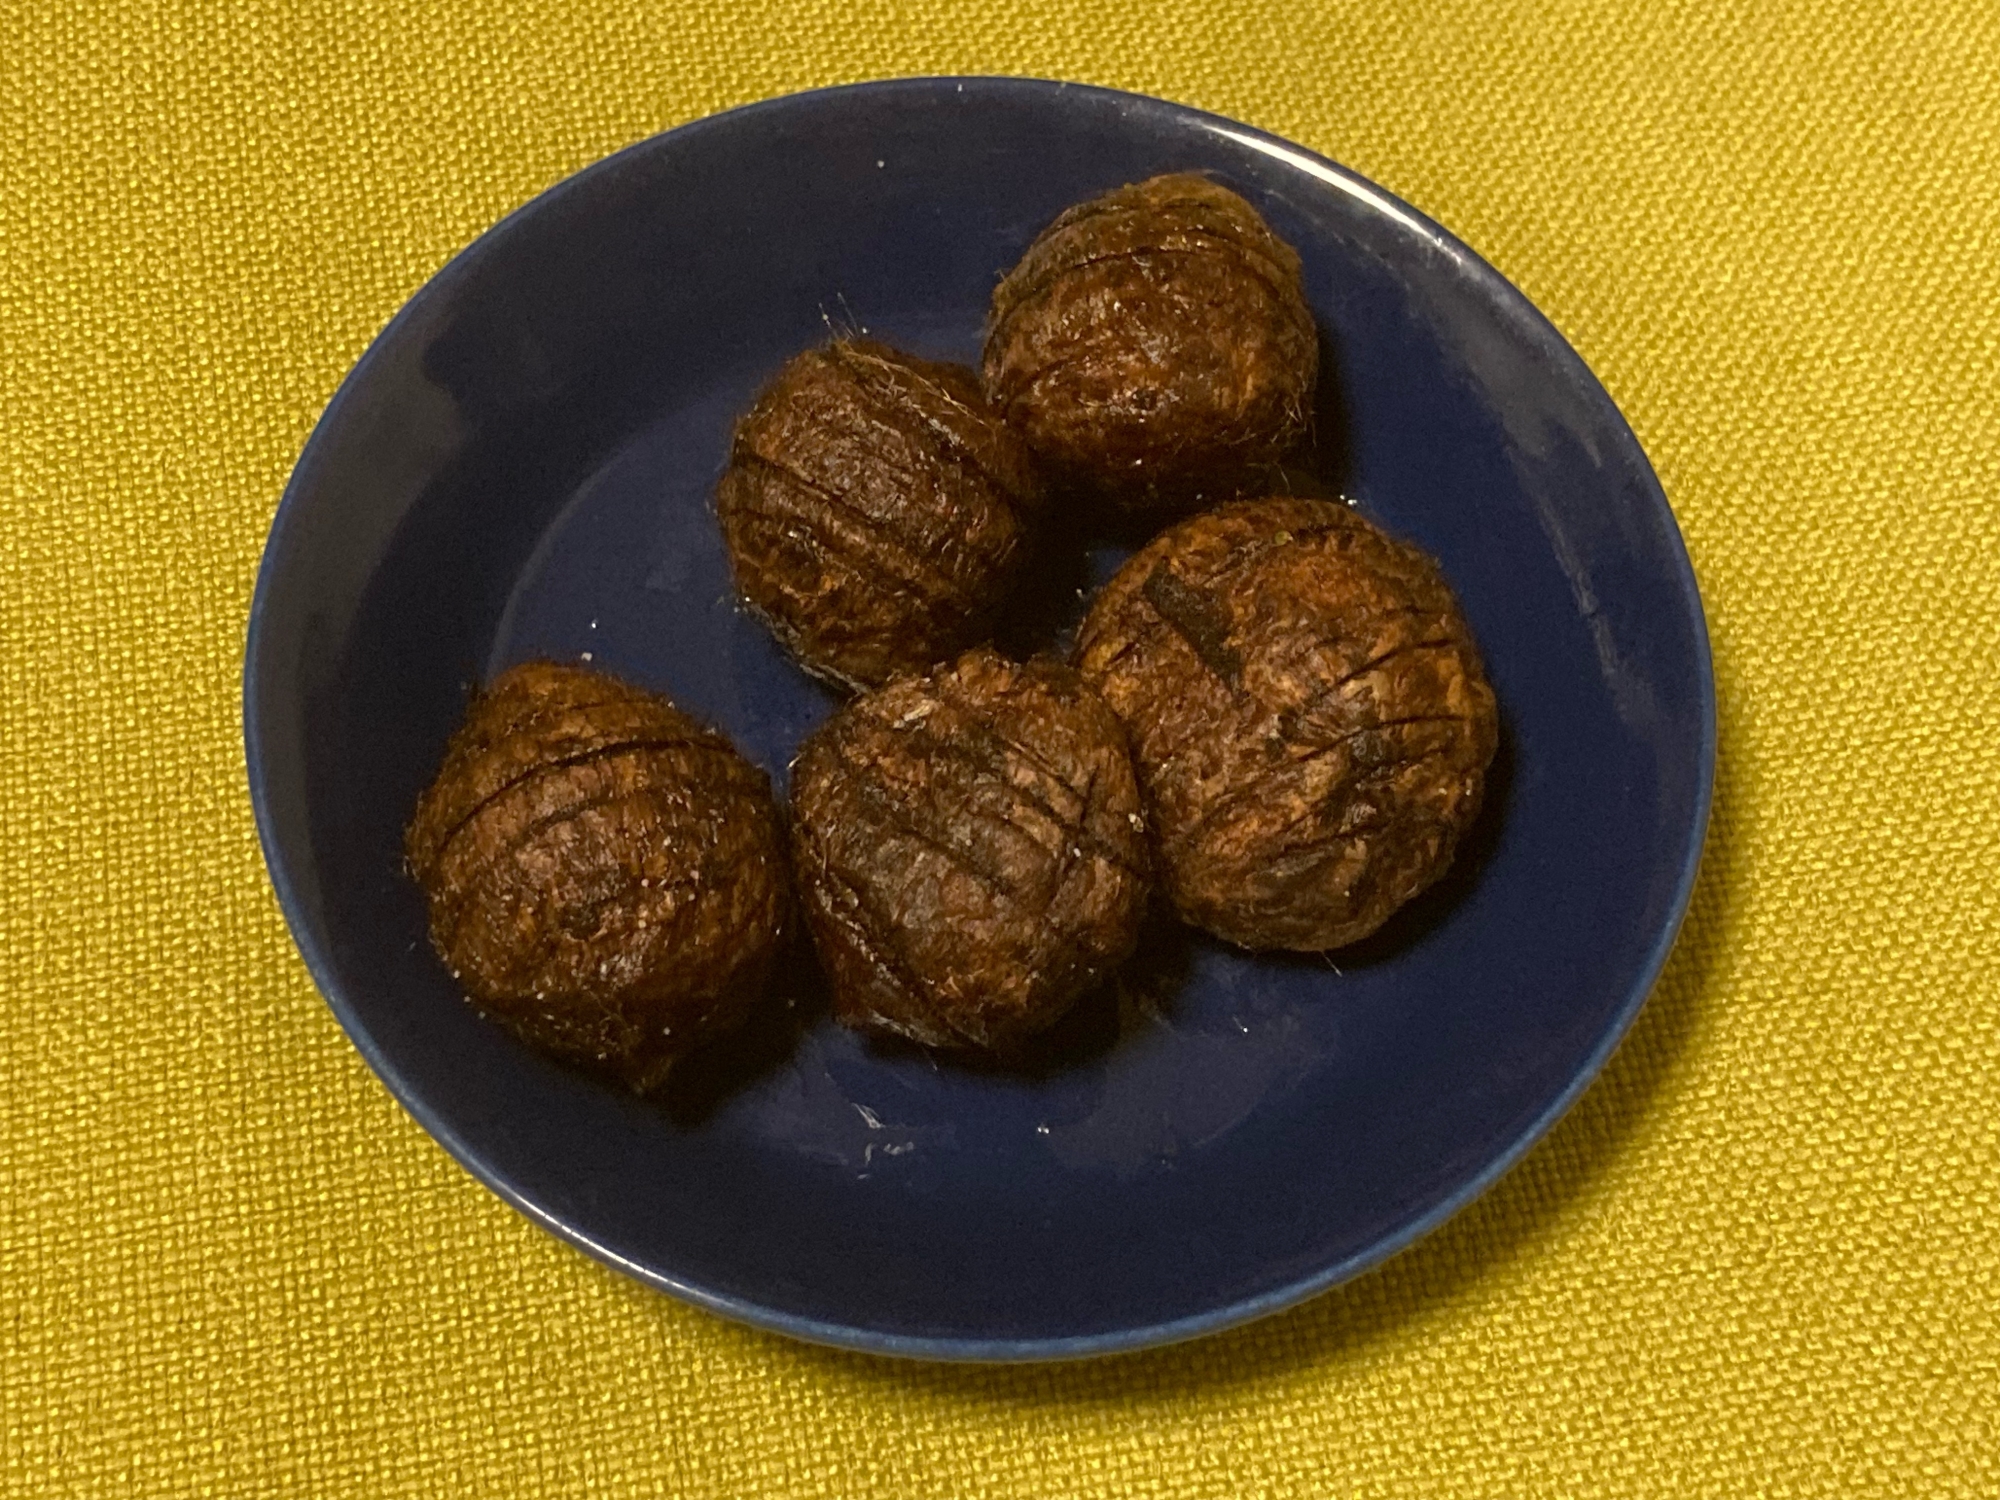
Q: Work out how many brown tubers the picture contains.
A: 5